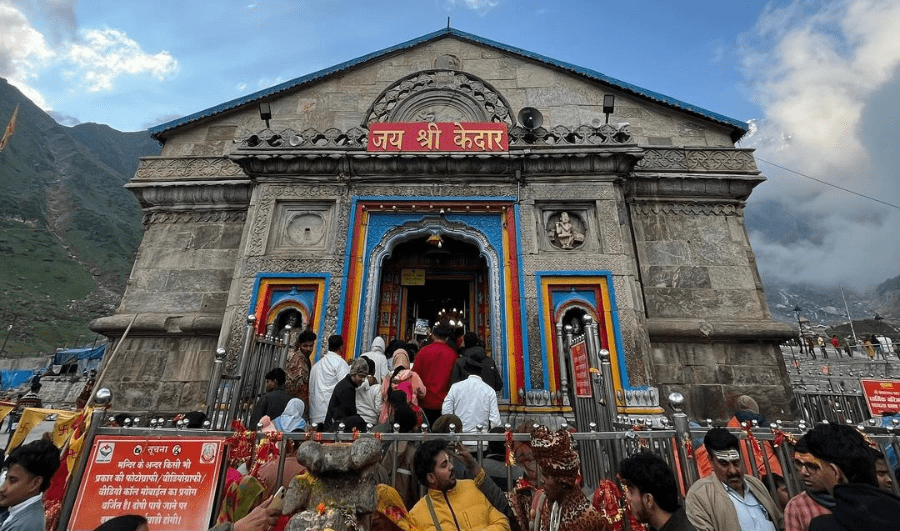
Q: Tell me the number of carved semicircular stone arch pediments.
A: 1